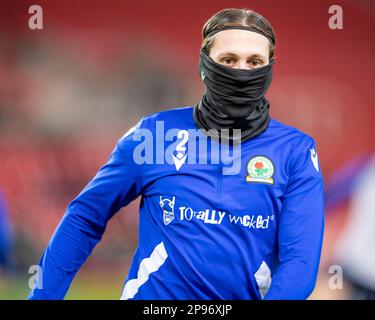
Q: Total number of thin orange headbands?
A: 0